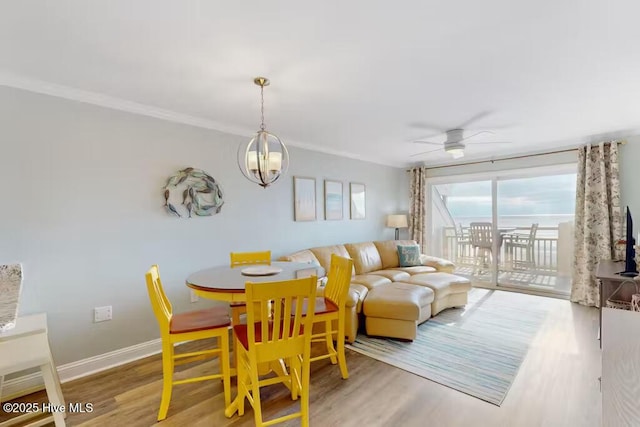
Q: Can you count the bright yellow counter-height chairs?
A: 4